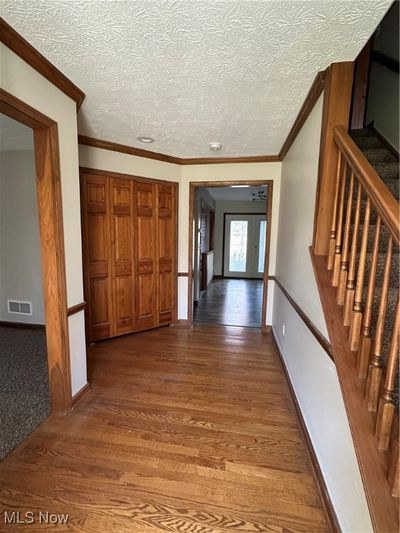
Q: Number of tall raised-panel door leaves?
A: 4